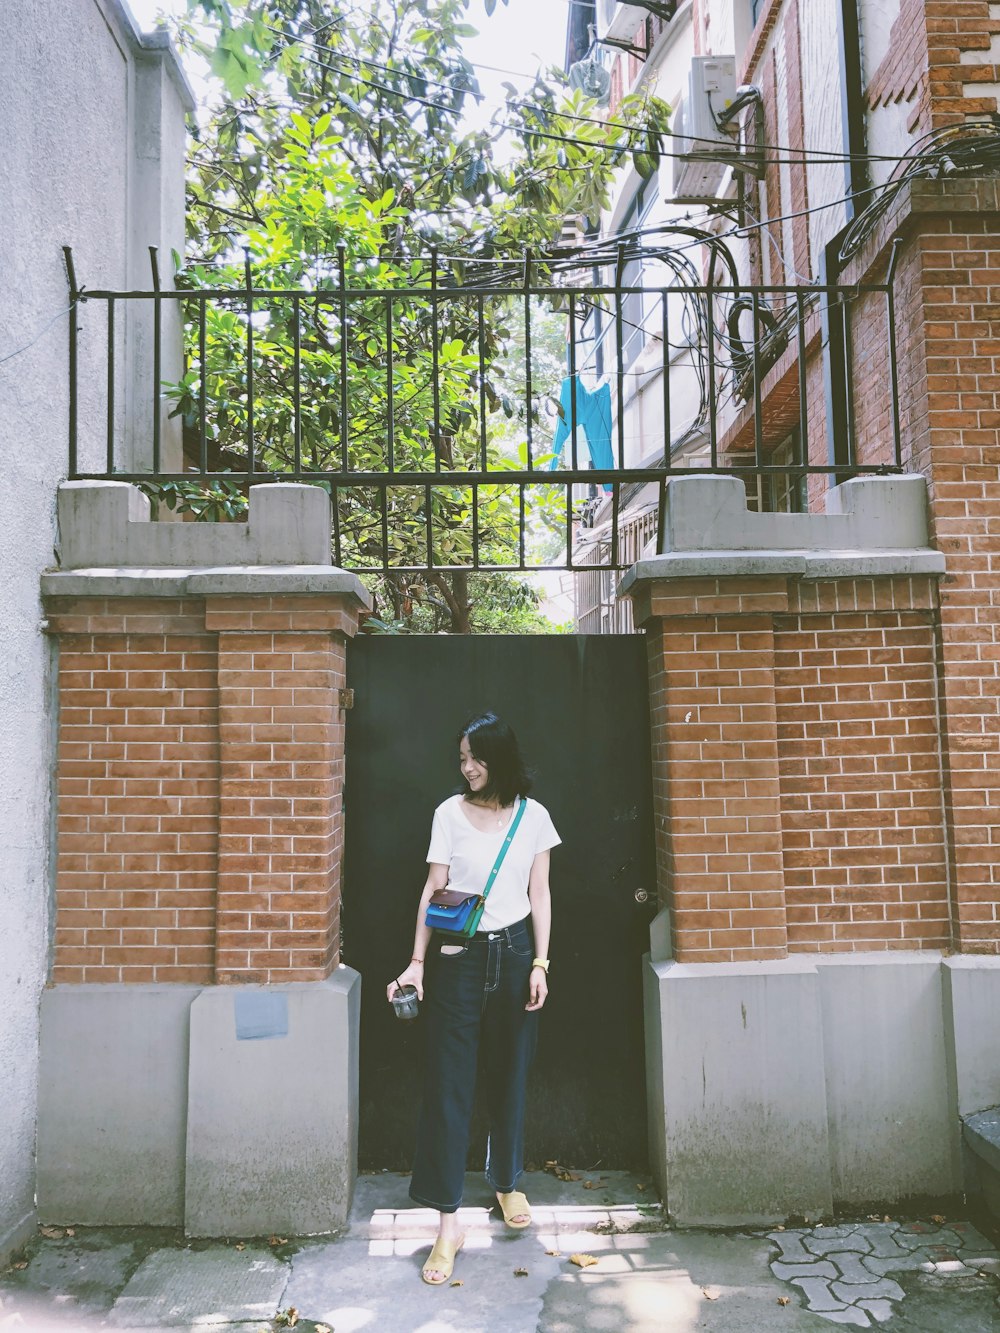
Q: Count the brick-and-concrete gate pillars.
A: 2